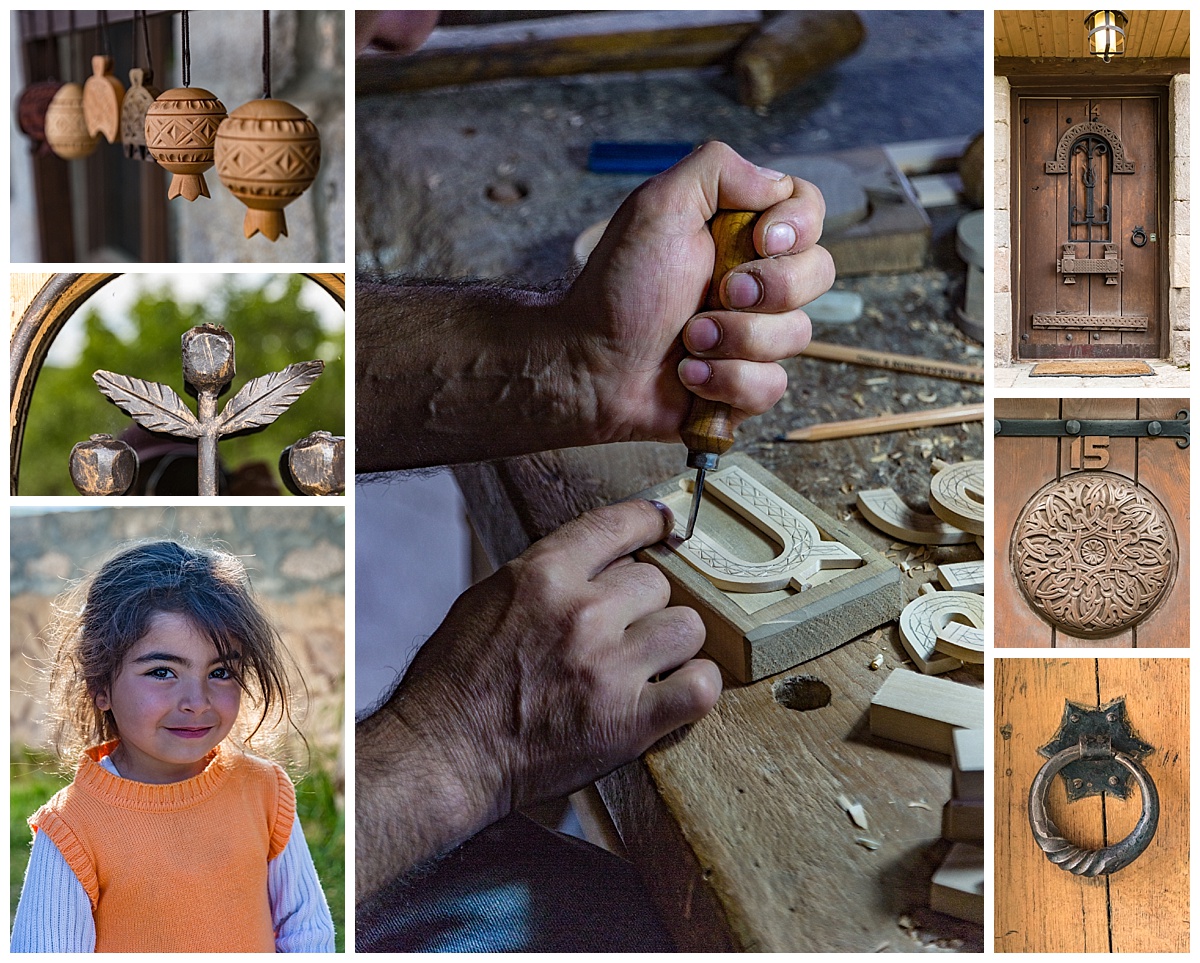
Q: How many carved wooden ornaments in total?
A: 6